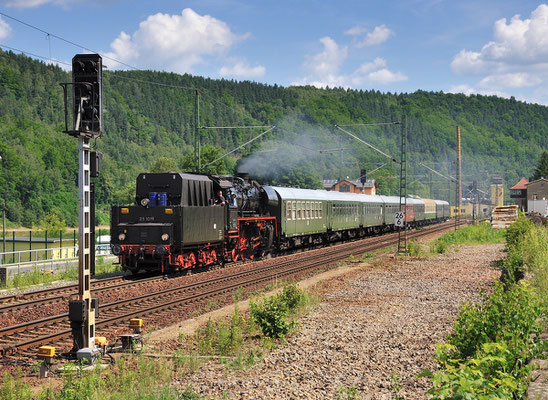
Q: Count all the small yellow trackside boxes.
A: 3